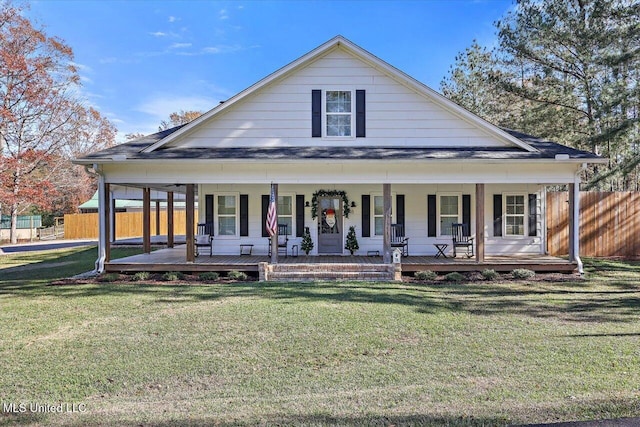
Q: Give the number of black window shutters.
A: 12